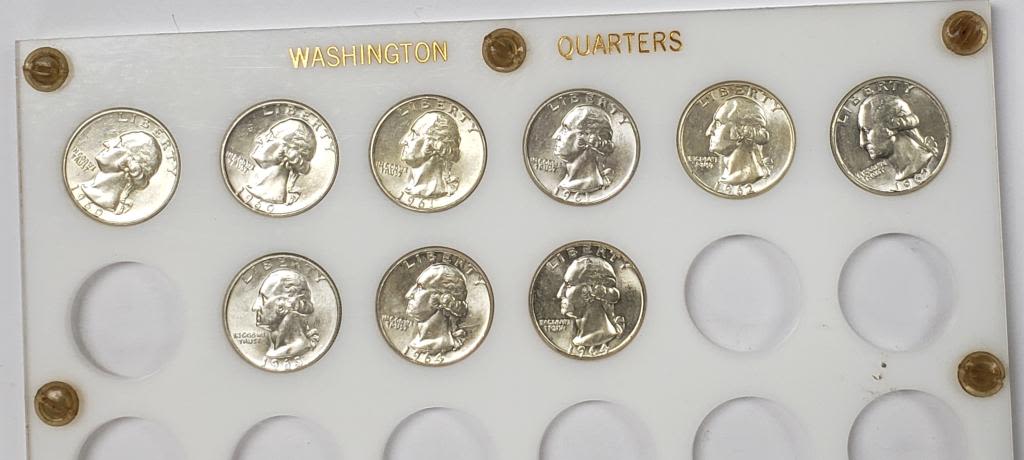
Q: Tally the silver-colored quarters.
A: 9